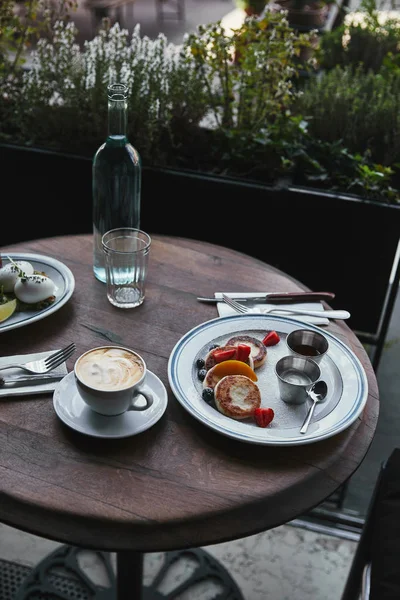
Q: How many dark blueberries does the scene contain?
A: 4